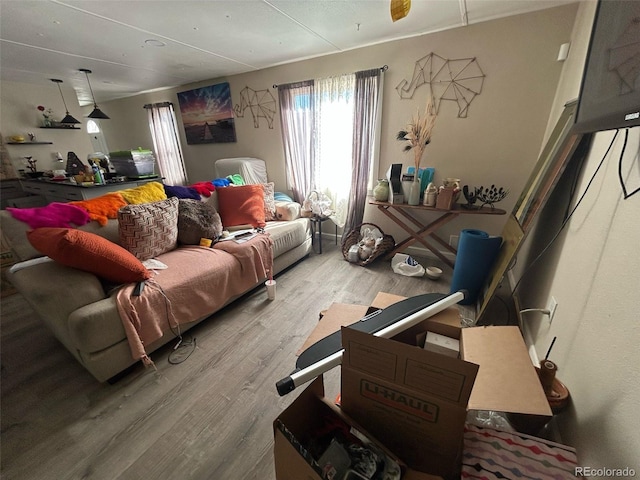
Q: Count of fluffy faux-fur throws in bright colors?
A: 7